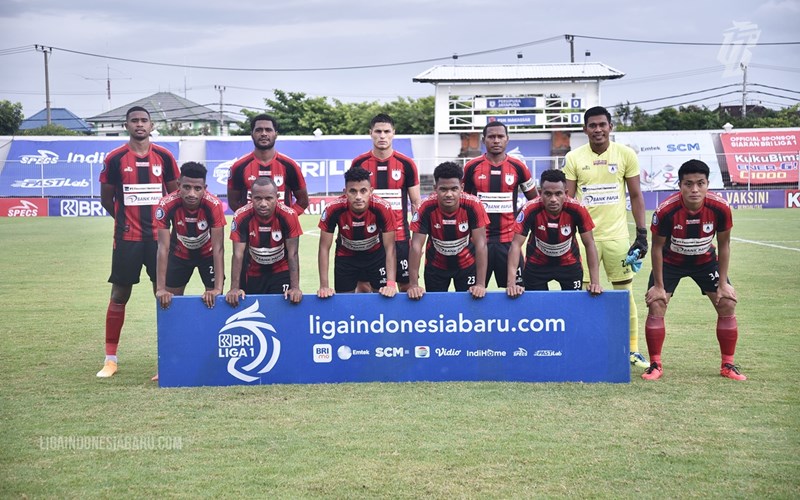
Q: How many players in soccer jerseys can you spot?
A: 11